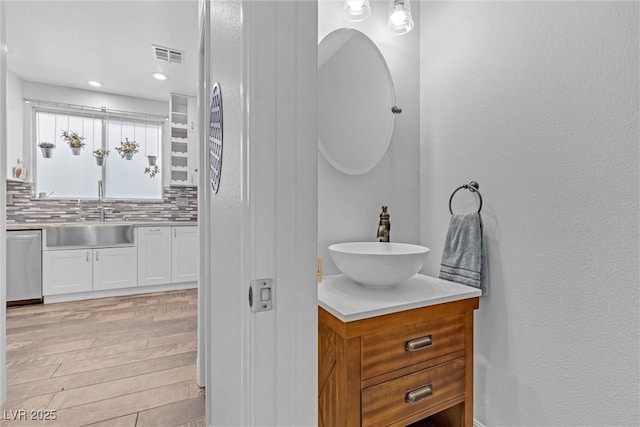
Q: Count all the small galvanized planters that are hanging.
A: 5